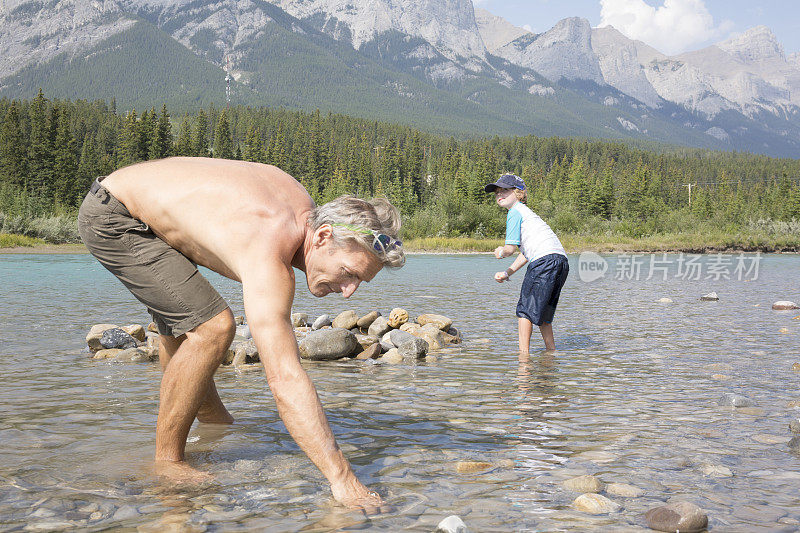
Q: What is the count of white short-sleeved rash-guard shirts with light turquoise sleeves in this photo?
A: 1